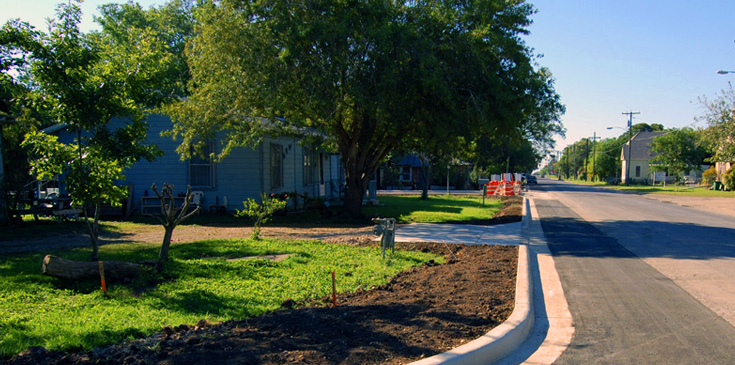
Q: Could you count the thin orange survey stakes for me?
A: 2